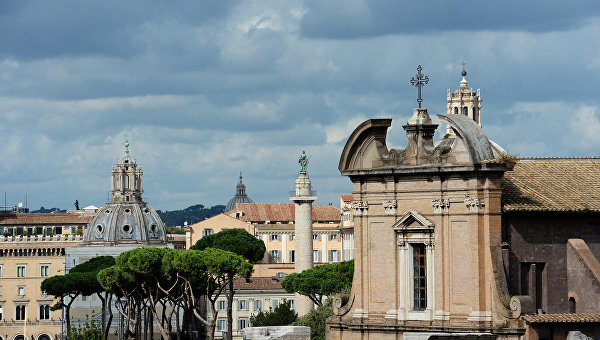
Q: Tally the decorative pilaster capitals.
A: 4